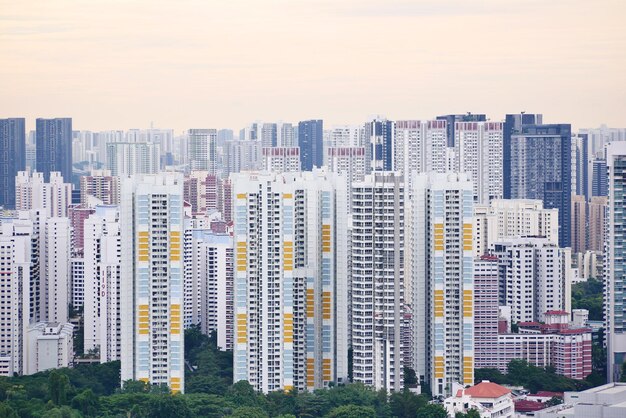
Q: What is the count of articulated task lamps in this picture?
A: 0